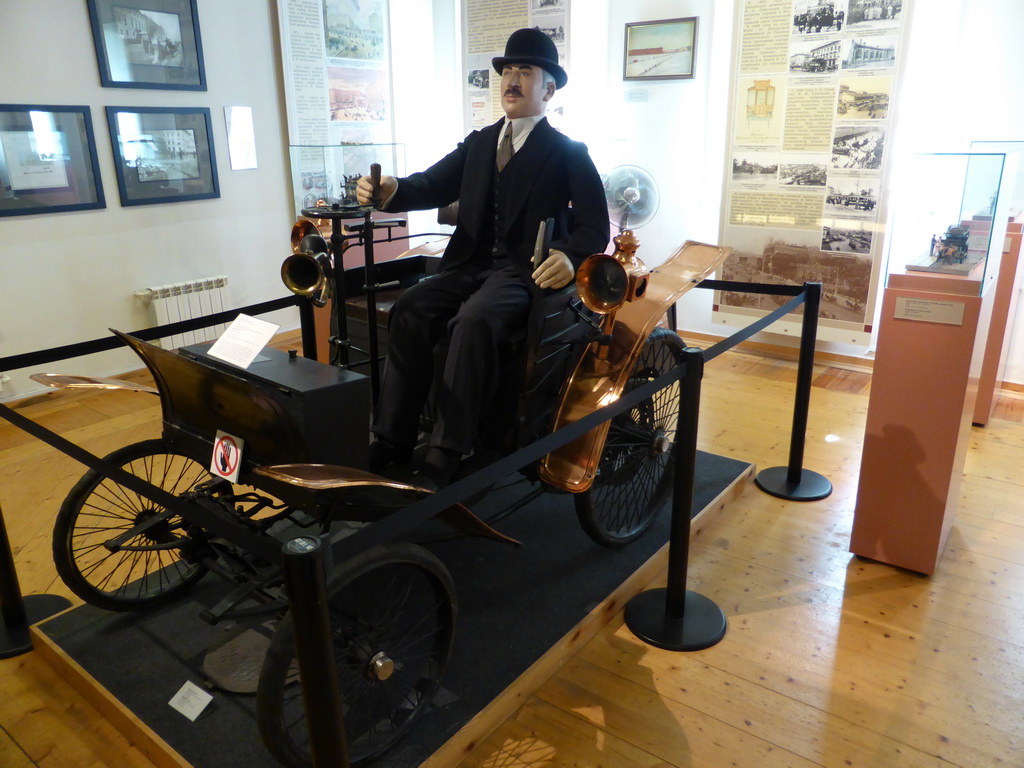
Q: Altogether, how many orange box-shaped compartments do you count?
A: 2